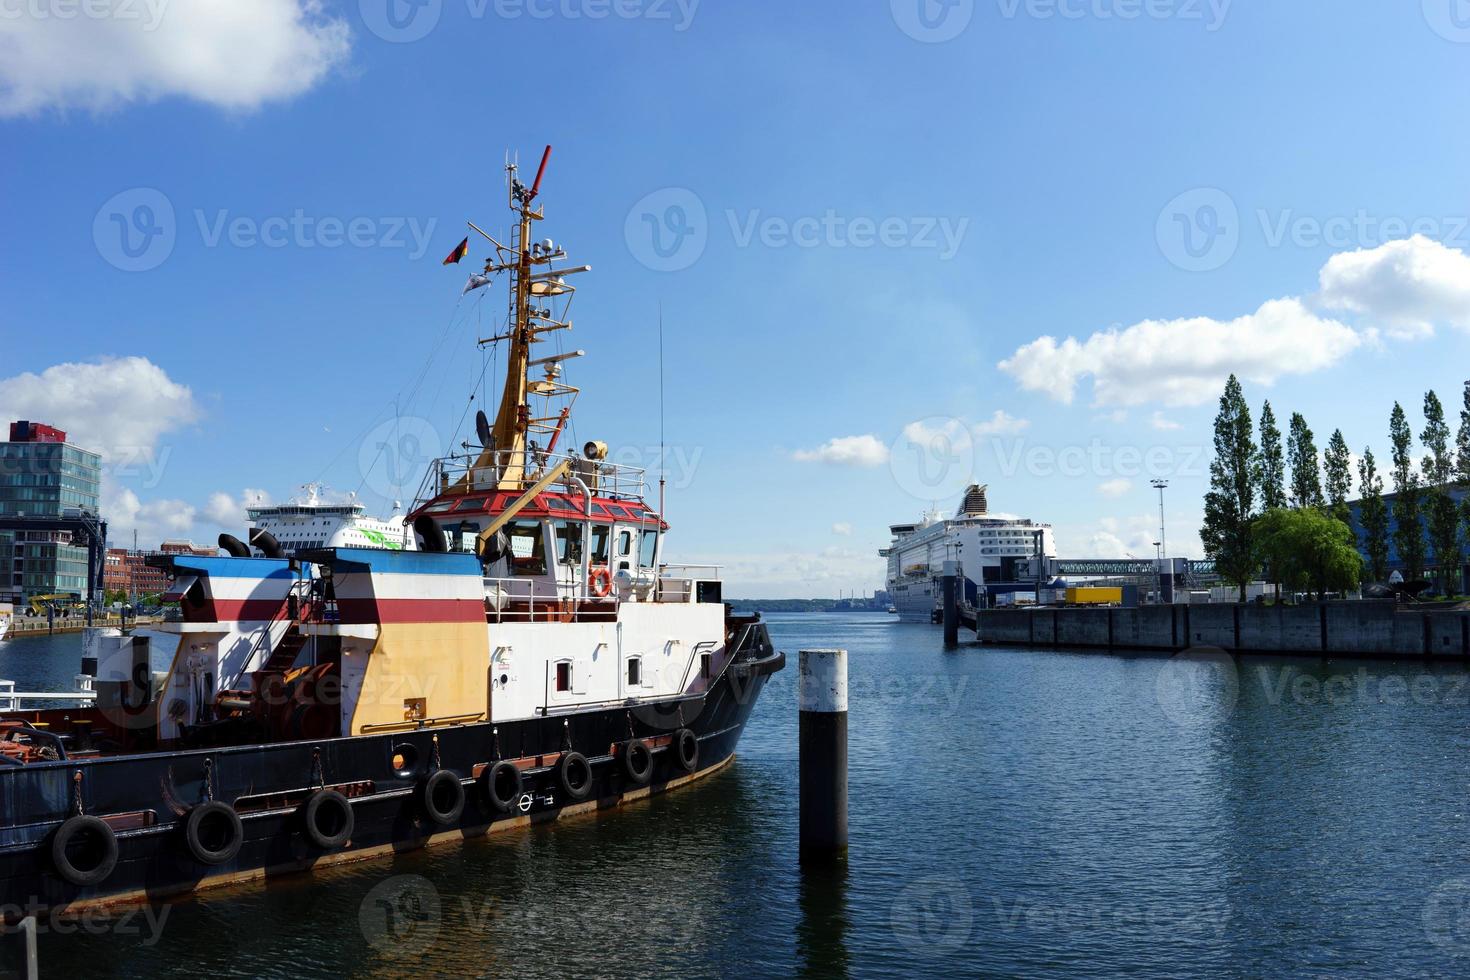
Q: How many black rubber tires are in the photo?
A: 8